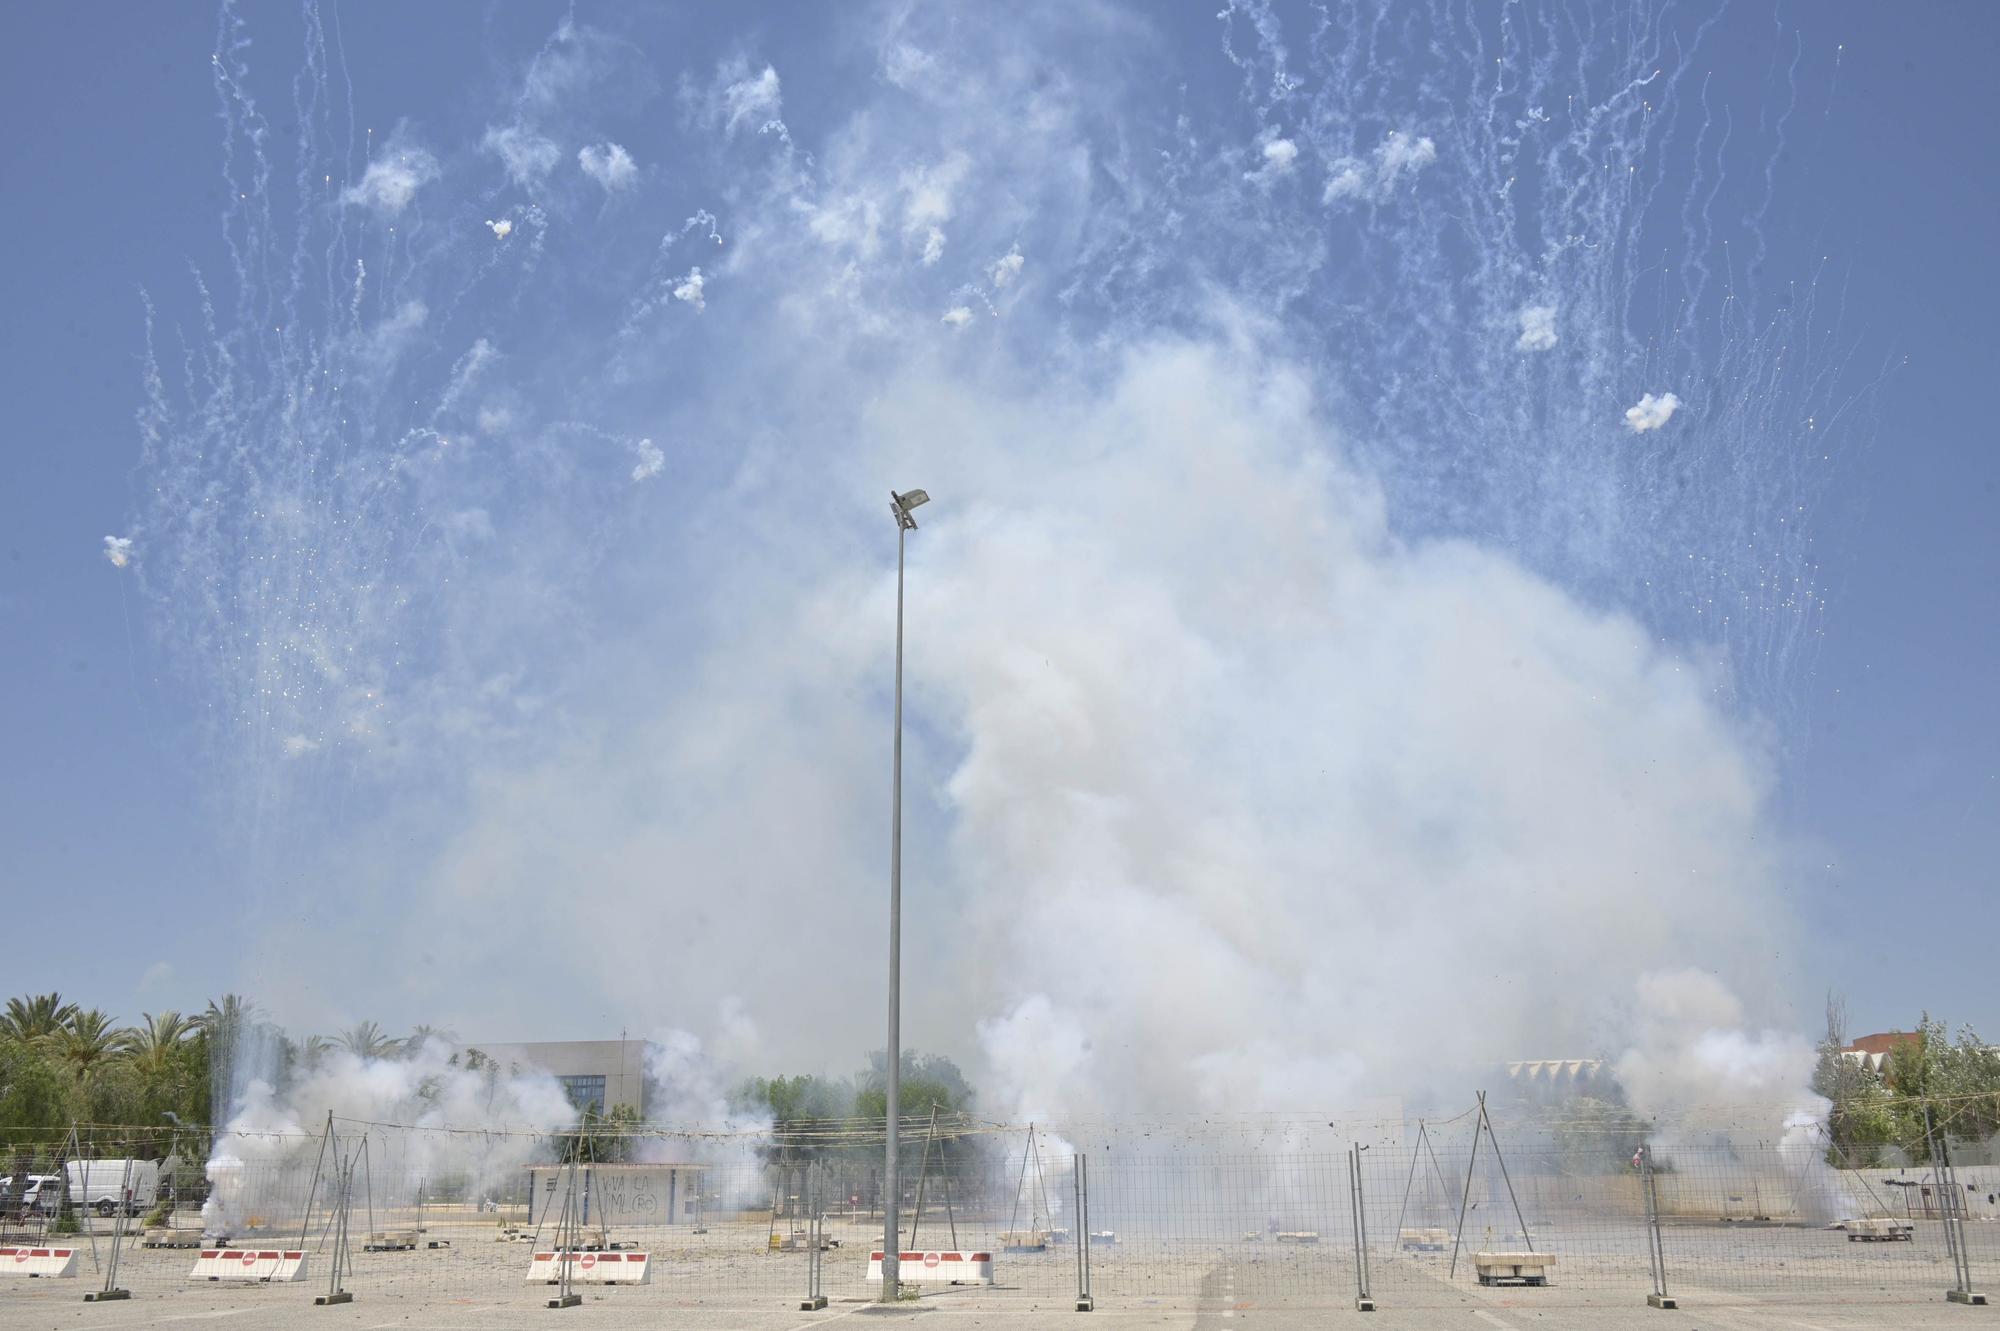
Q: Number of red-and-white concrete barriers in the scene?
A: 4